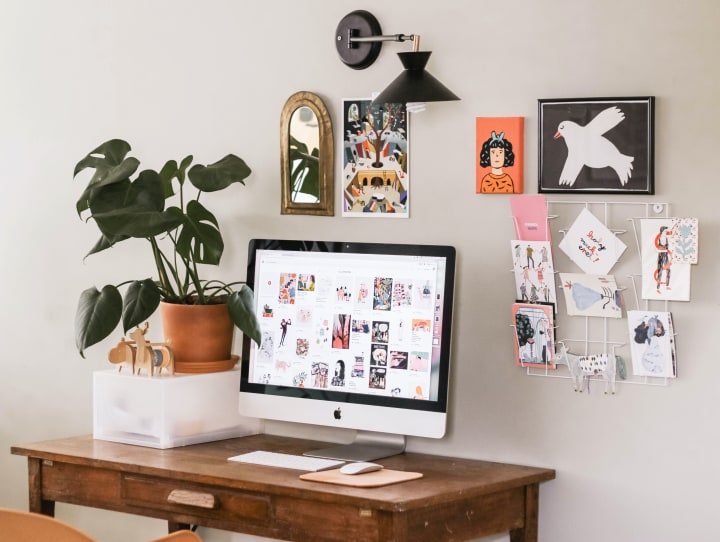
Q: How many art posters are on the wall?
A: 3